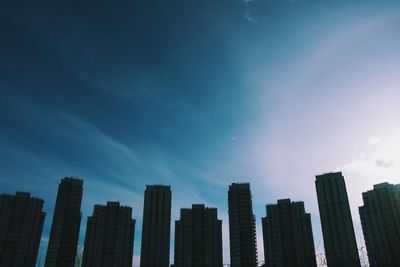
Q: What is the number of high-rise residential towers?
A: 9